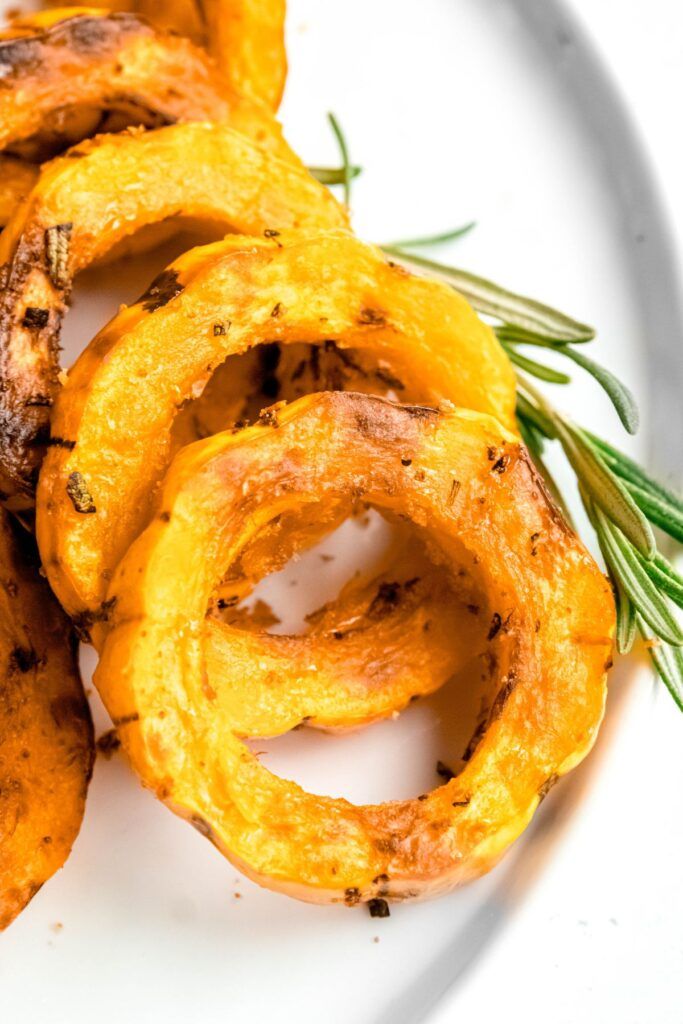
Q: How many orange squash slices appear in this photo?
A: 6